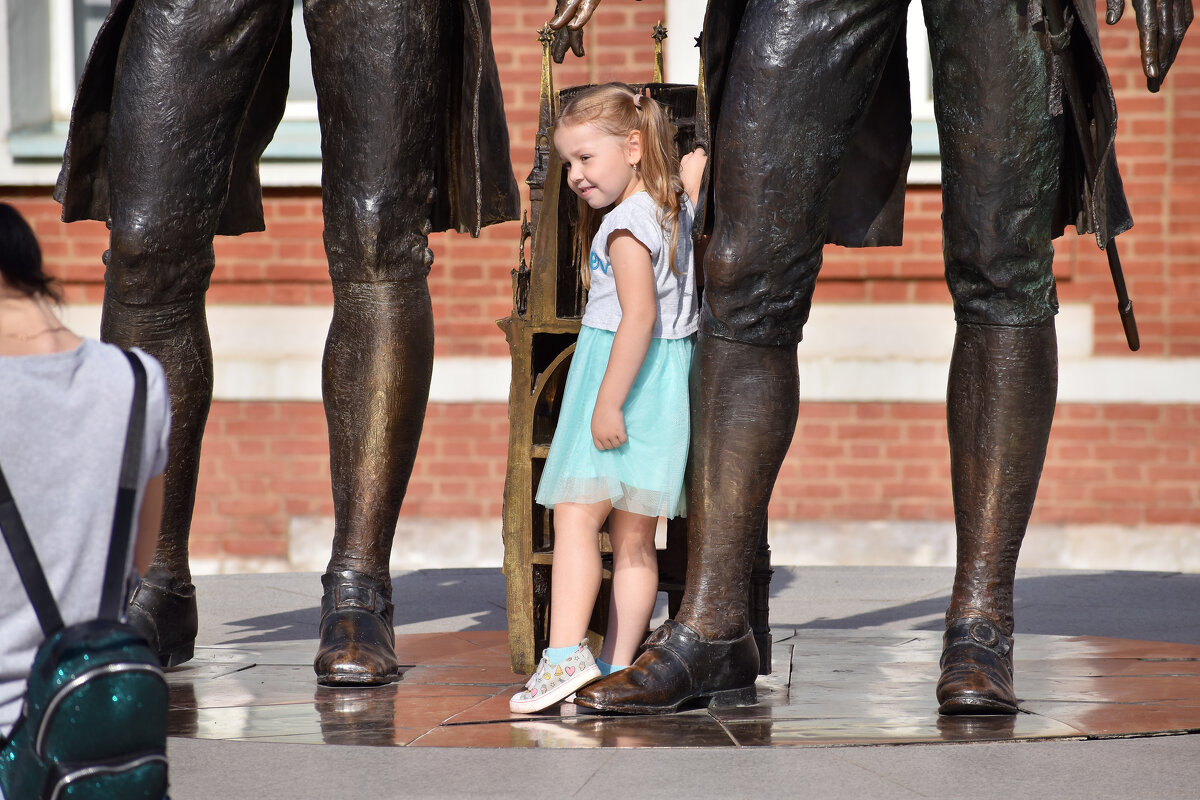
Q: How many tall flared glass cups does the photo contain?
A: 0